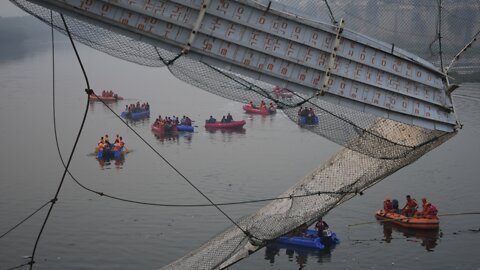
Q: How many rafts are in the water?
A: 11